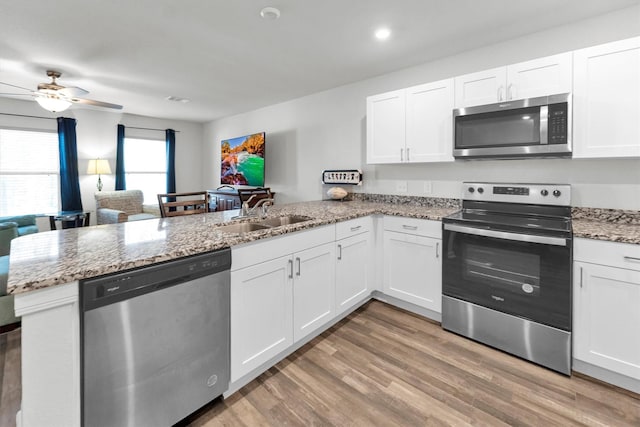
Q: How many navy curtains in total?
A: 3